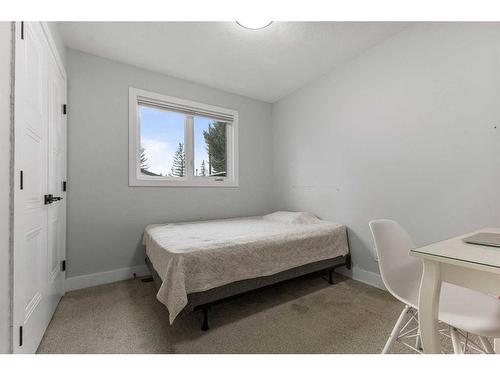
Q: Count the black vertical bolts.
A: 6